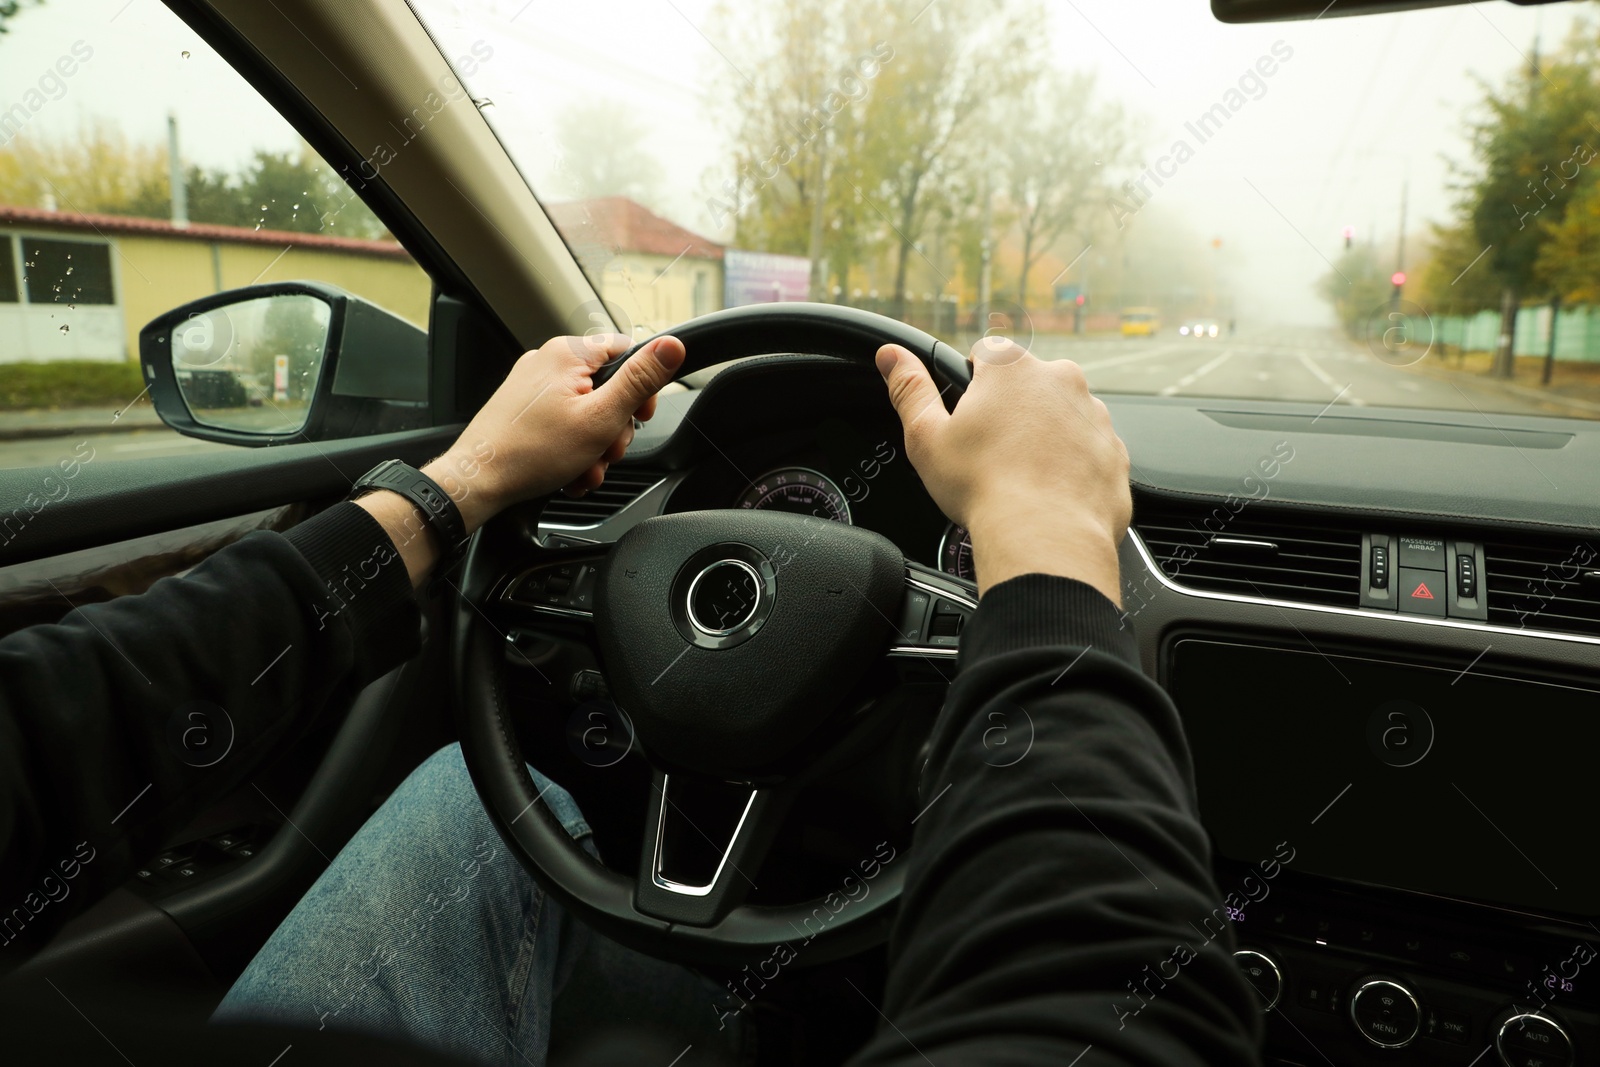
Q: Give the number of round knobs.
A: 3